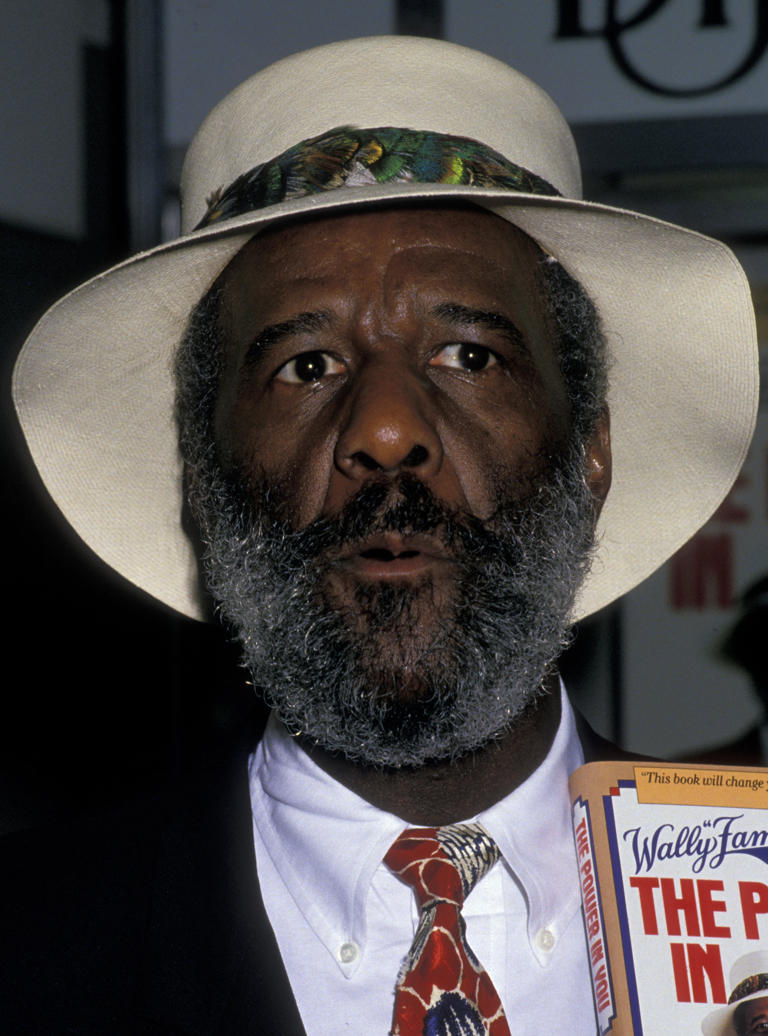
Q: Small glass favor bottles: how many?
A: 0